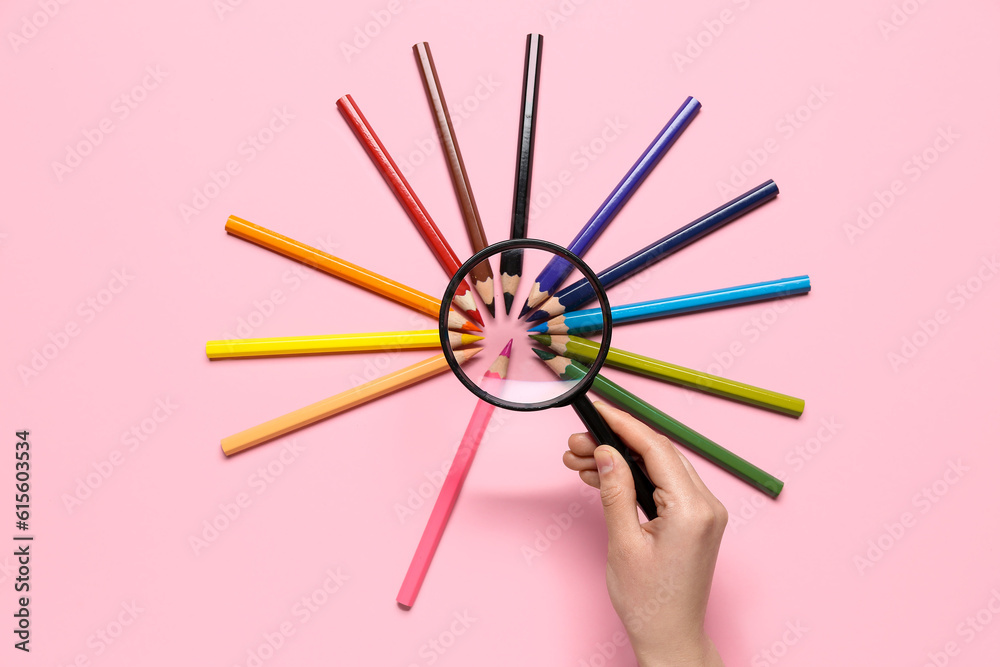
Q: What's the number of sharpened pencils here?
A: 12